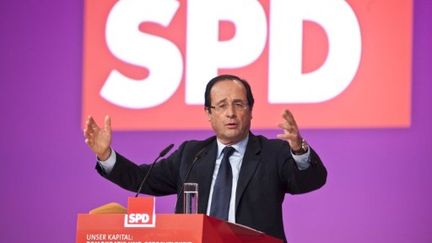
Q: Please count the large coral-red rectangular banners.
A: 1